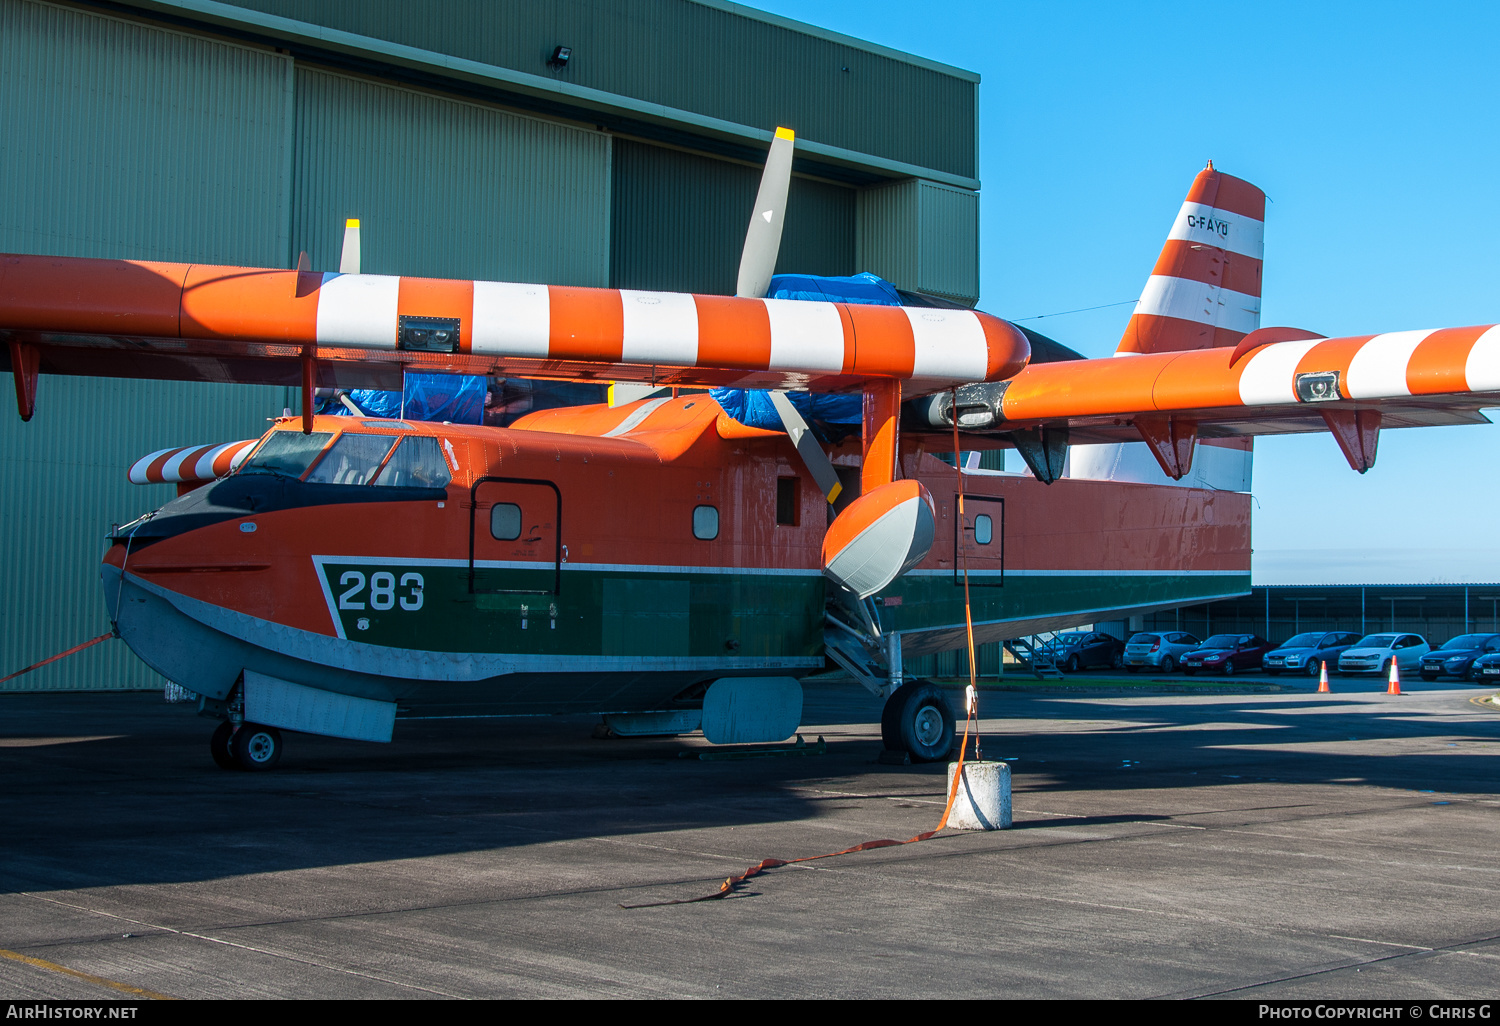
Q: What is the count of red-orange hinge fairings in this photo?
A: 4